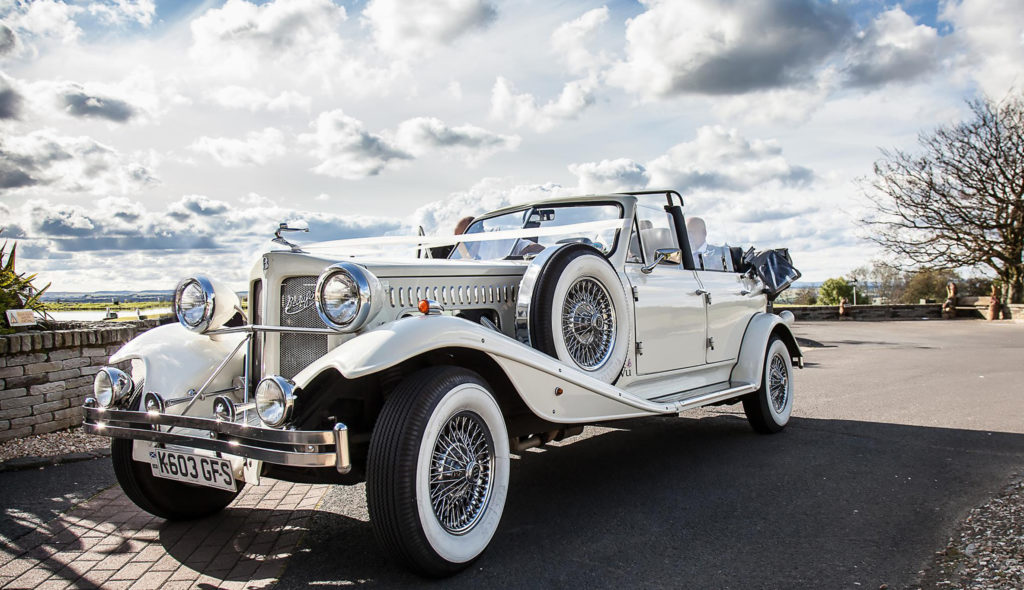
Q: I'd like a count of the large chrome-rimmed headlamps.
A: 2